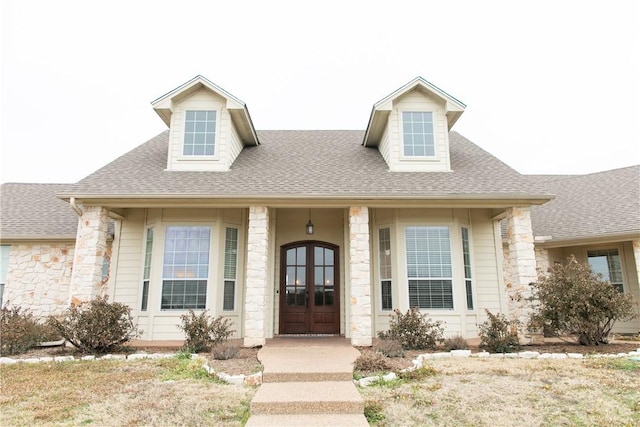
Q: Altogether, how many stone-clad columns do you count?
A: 4